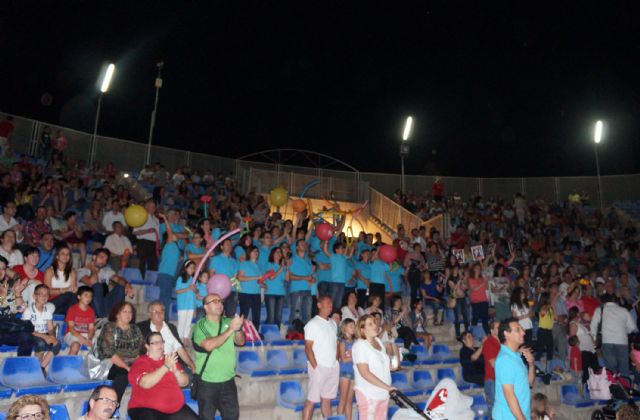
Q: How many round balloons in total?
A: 6